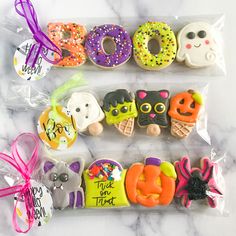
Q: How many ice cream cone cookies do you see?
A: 2